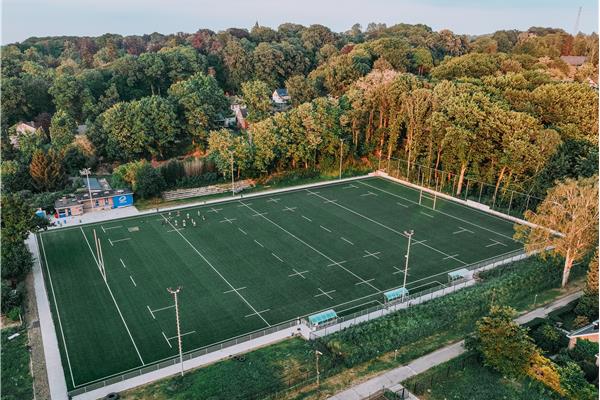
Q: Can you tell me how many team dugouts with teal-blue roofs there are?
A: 3